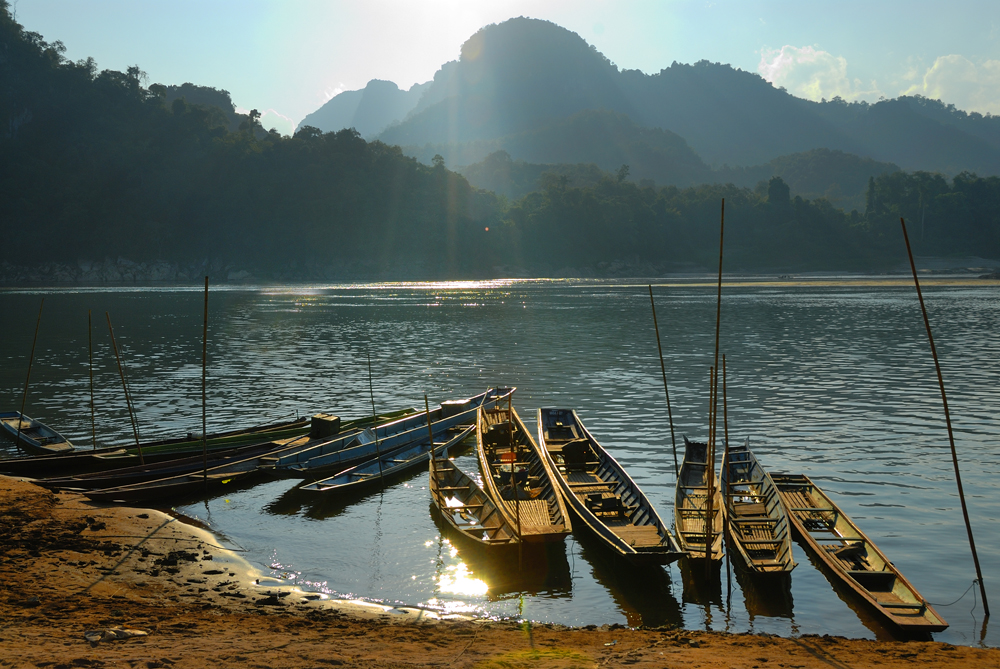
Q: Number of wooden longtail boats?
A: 13